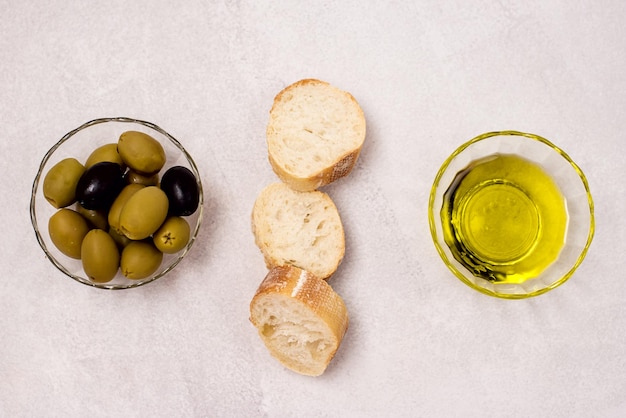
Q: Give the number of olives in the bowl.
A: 14